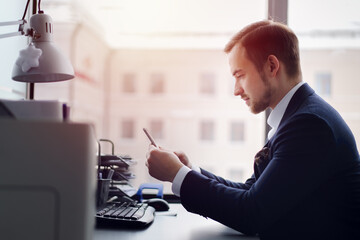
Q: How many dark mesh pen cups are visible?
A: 1